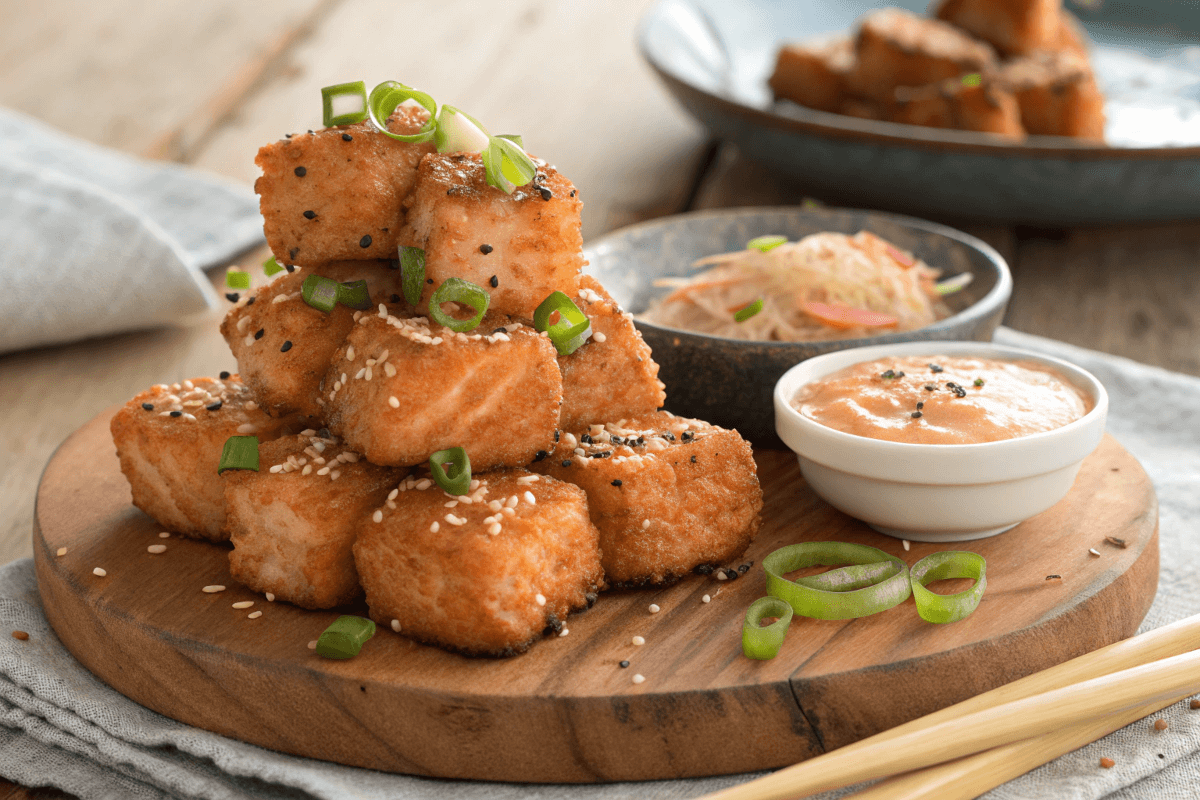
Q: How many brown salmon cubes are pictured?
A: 14